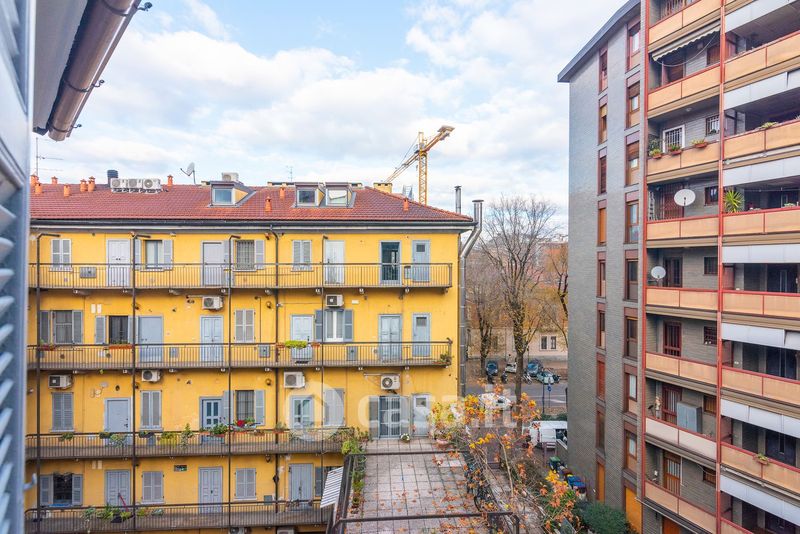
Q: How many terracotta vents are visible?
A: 11